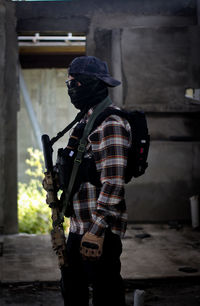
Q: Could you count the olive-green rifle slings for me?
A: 1